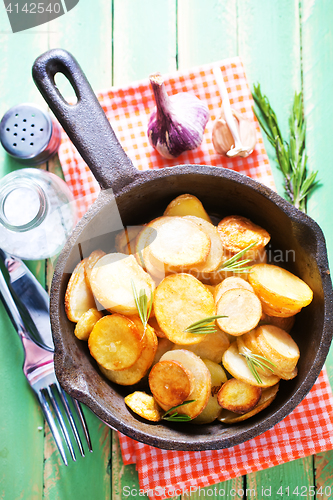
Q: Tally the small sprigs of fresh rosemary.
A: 5